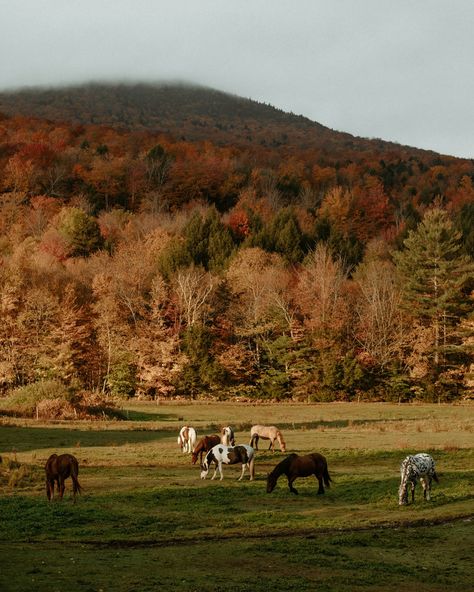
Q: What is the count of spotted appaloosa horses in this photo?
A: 1